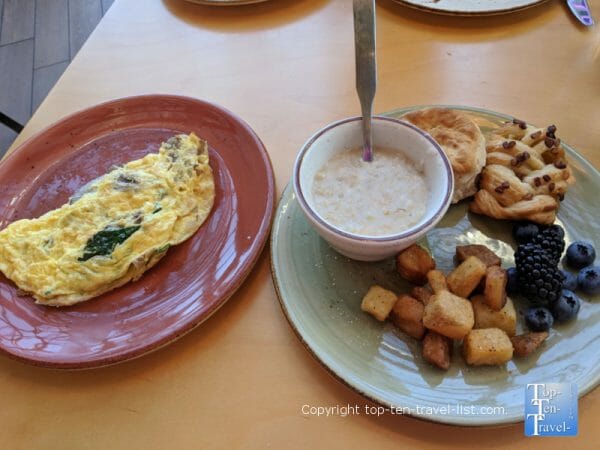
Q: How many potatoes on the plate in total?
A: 13